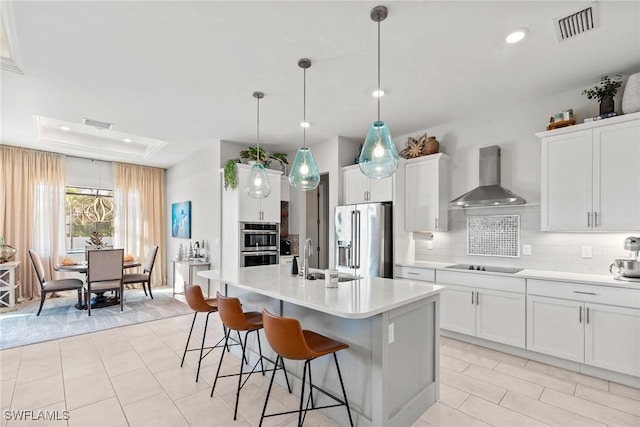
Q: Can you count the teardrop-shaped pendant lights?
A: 3